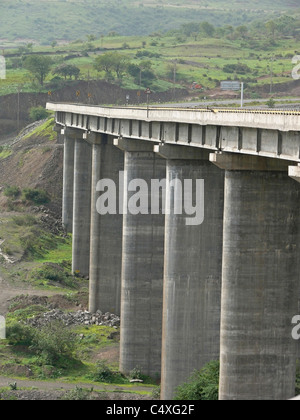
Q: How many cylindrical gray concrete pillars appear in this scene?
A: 6